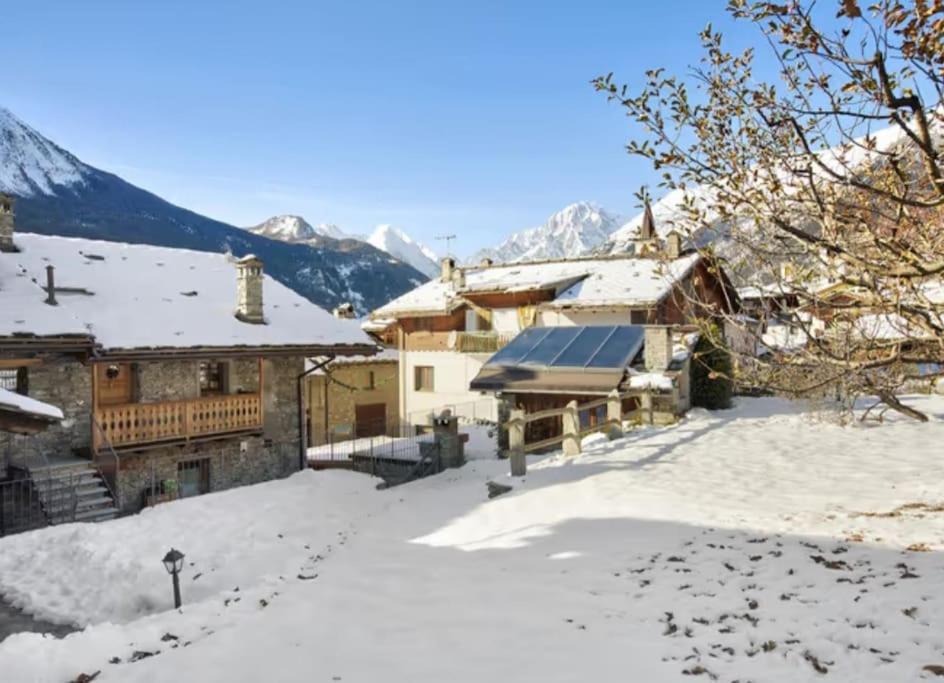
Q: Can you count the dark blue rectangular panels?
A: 4